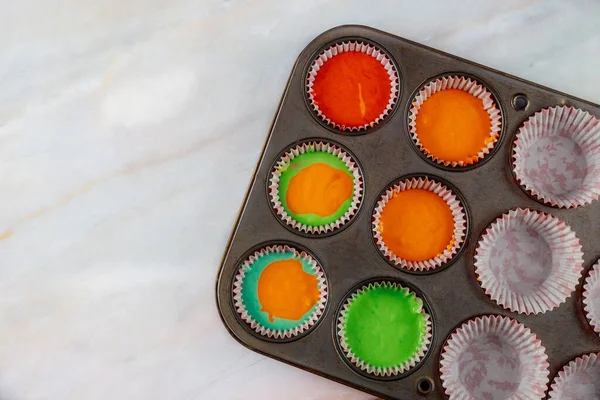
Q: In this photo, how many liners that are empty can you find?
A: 5